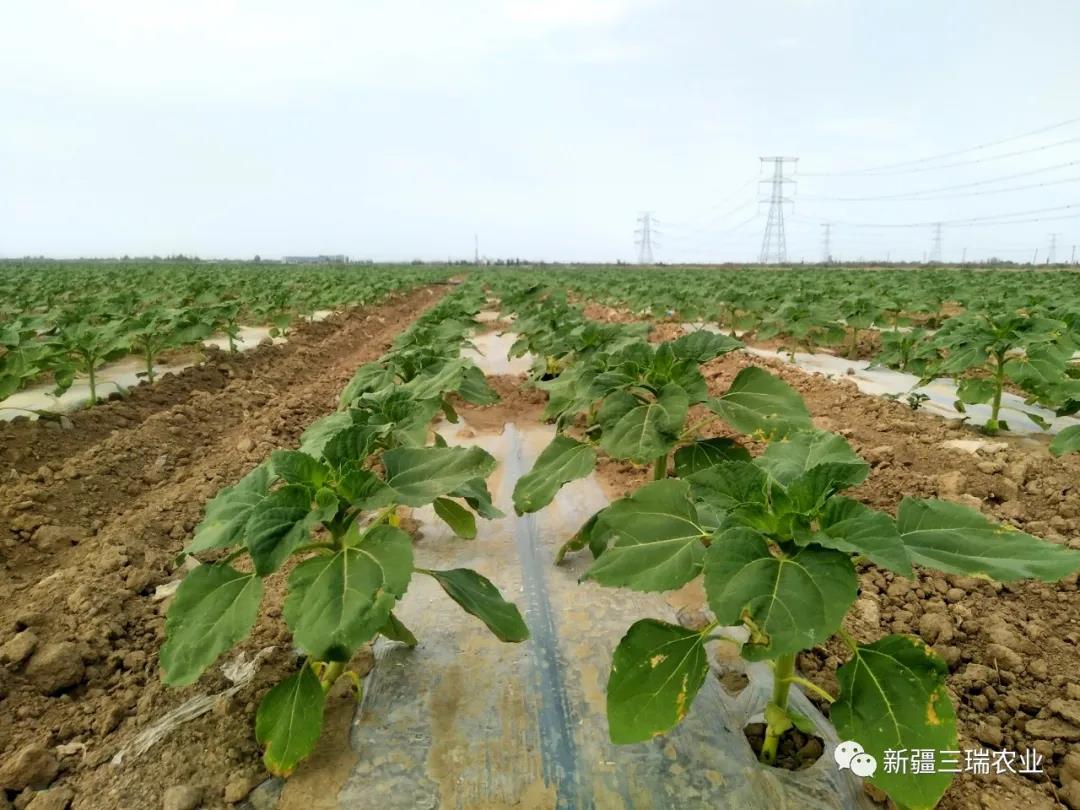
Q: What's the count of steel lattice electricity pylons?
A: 5